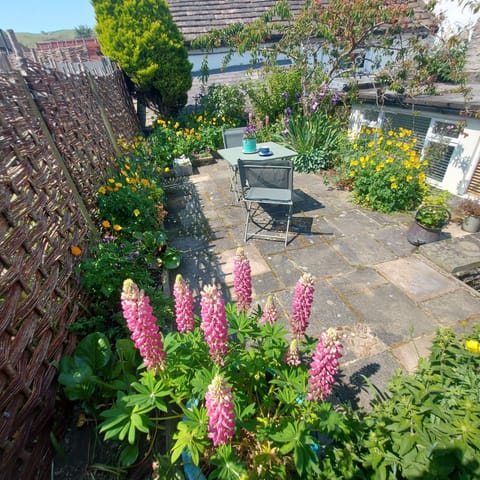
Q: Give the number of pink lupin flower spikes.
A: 9